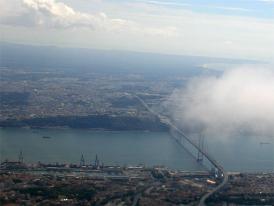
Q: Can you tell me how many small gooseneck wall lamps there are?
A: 0